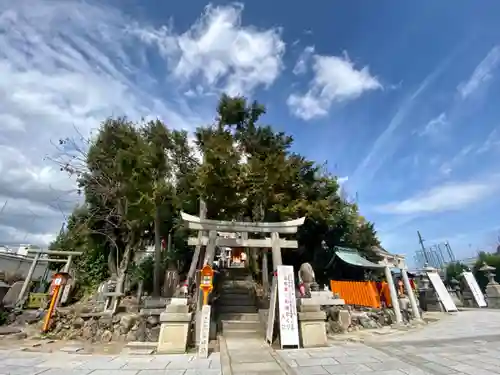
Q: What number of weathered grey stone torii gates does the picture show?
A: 3